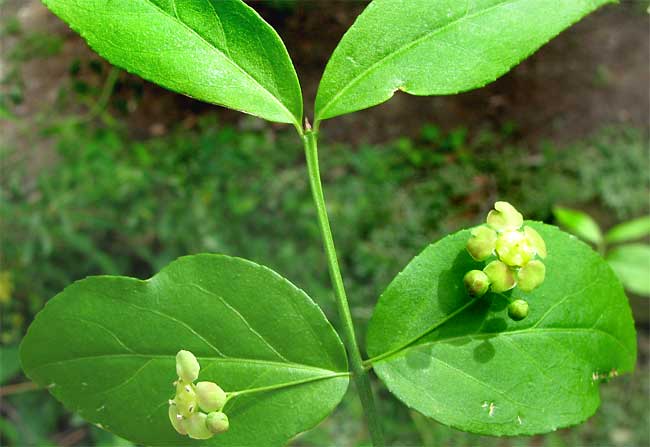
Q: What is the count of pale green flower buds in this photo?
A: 3